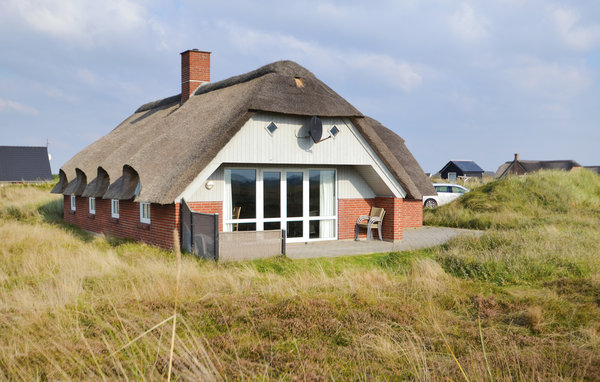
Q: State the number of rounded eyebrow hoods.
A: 4